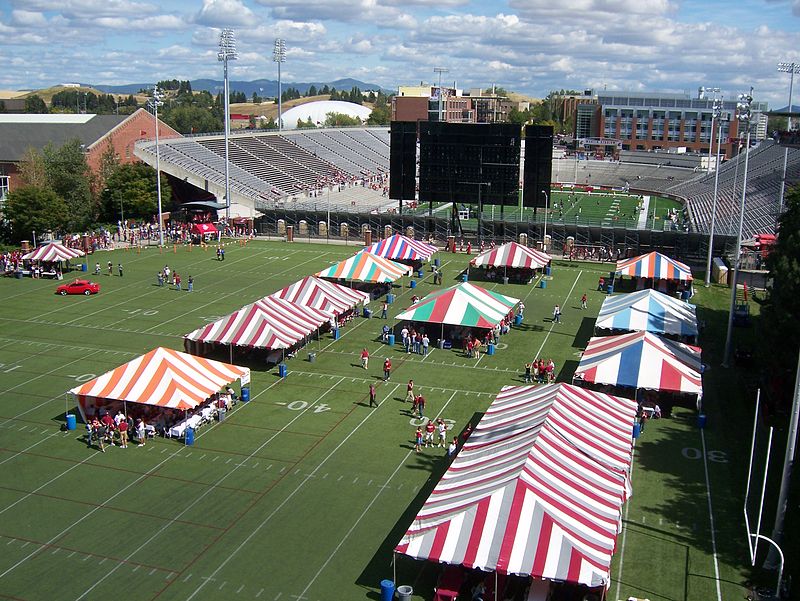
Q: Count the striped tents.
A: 12